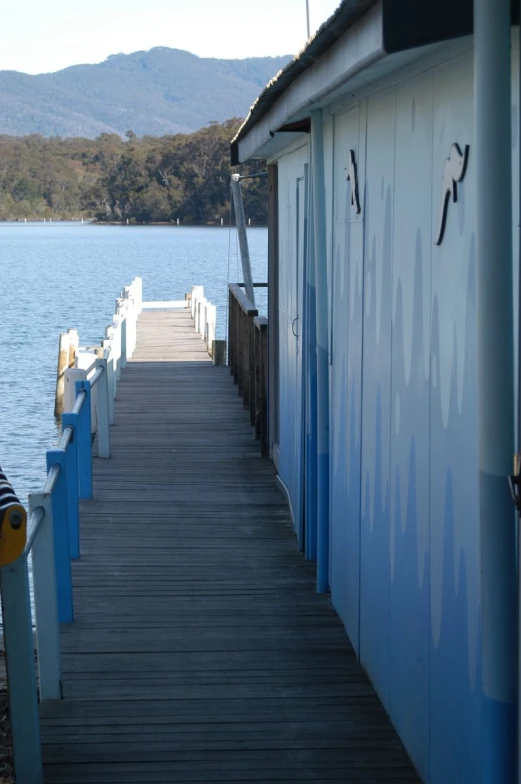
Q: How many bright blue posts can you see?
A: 3